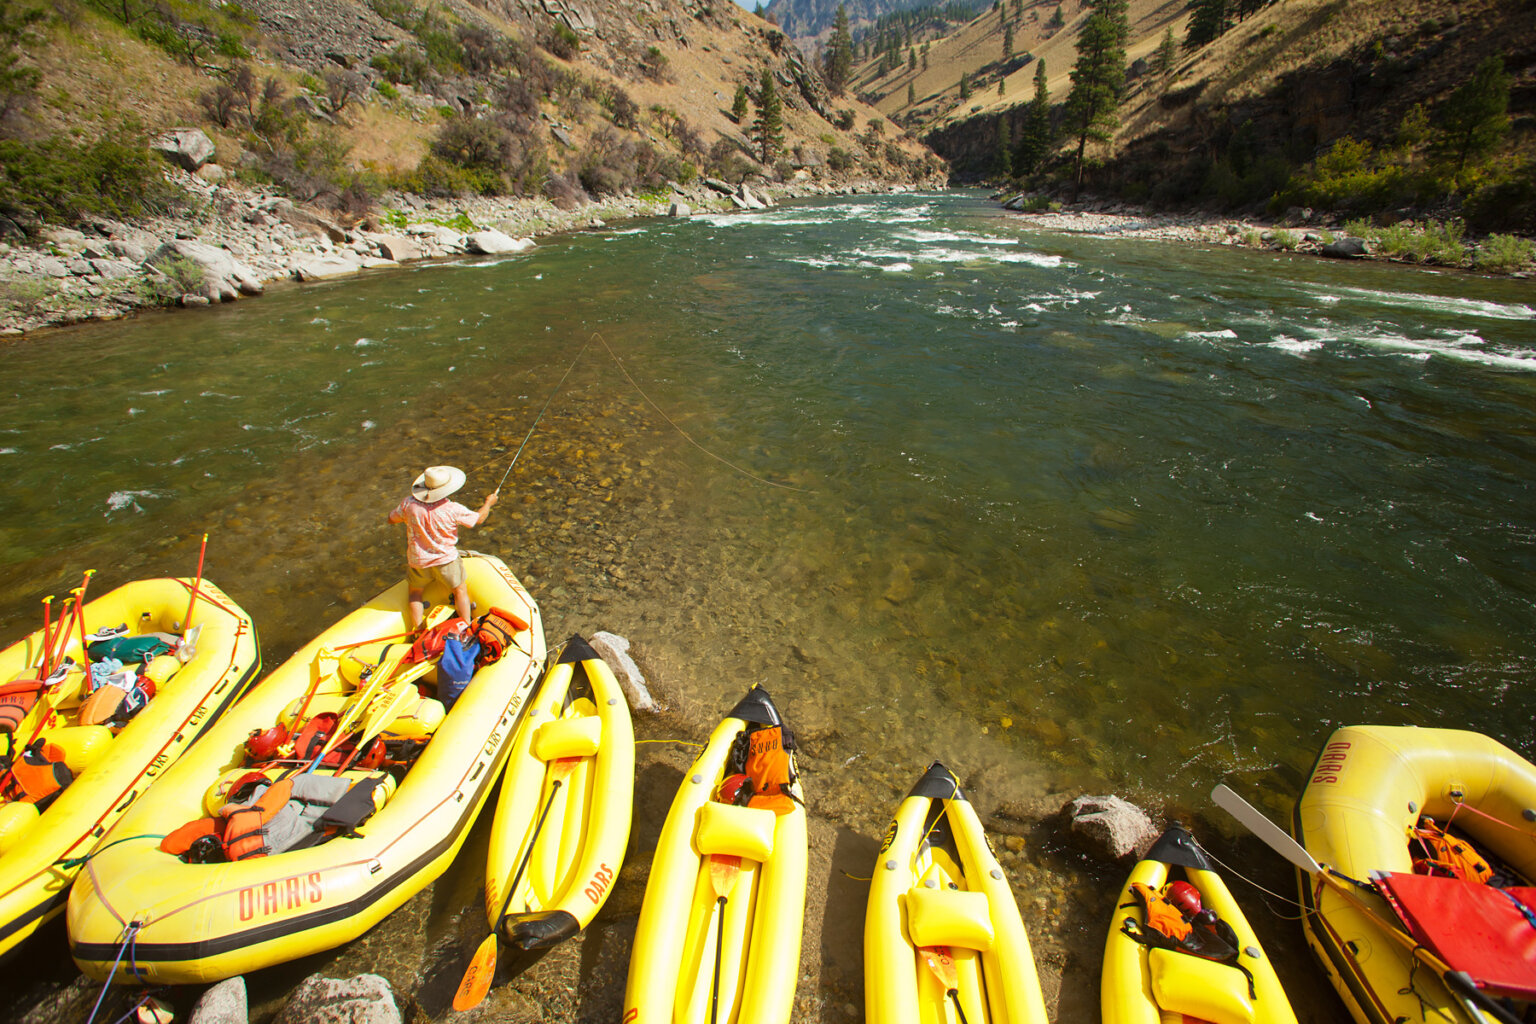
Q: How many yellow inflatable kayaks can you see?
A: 4